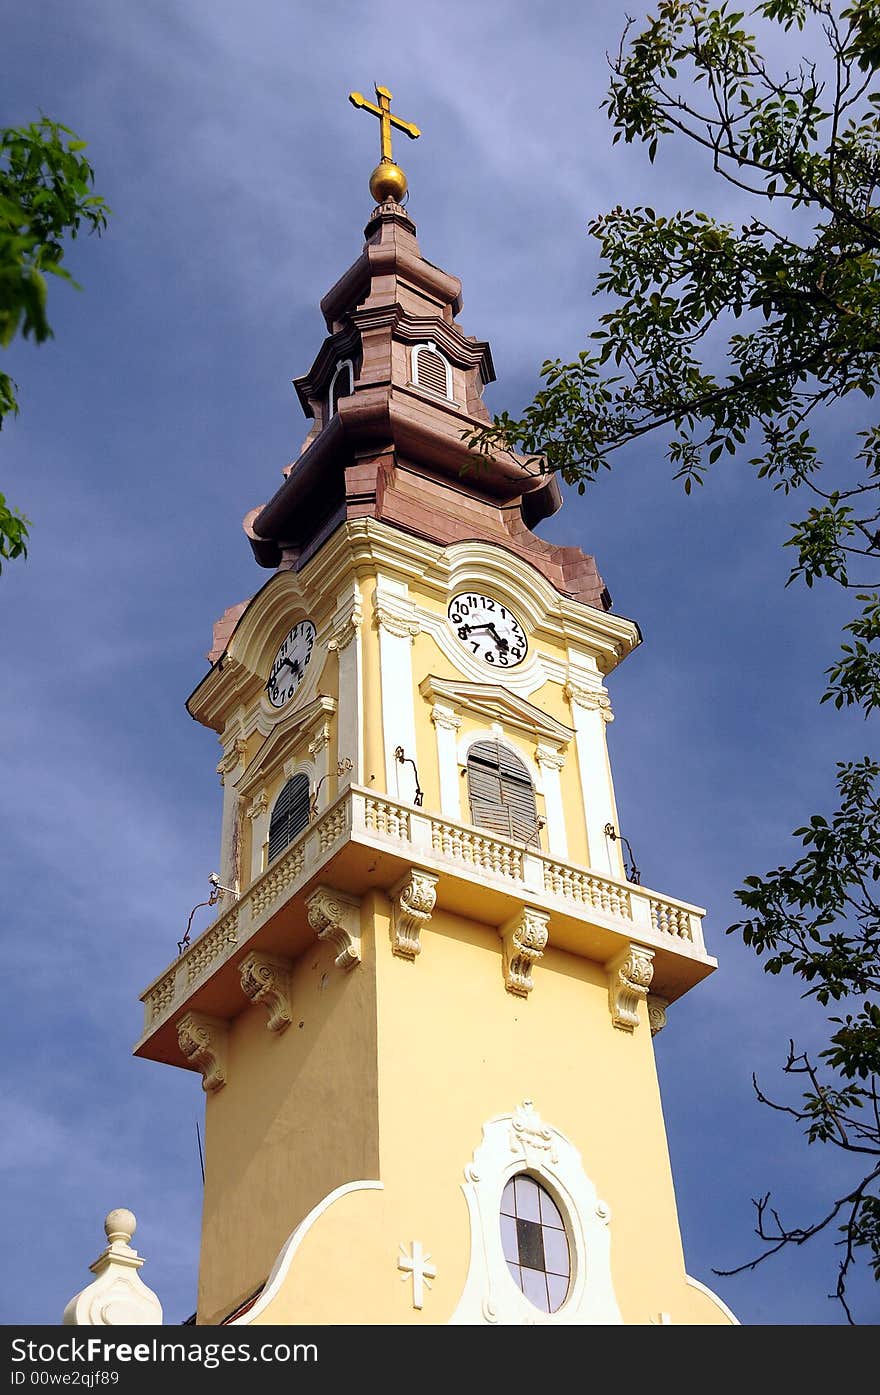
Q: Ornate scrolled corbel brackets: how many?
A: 7